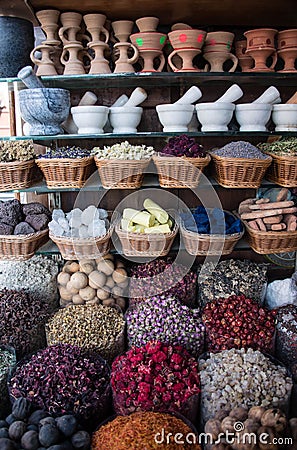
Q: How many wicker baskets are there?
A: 11